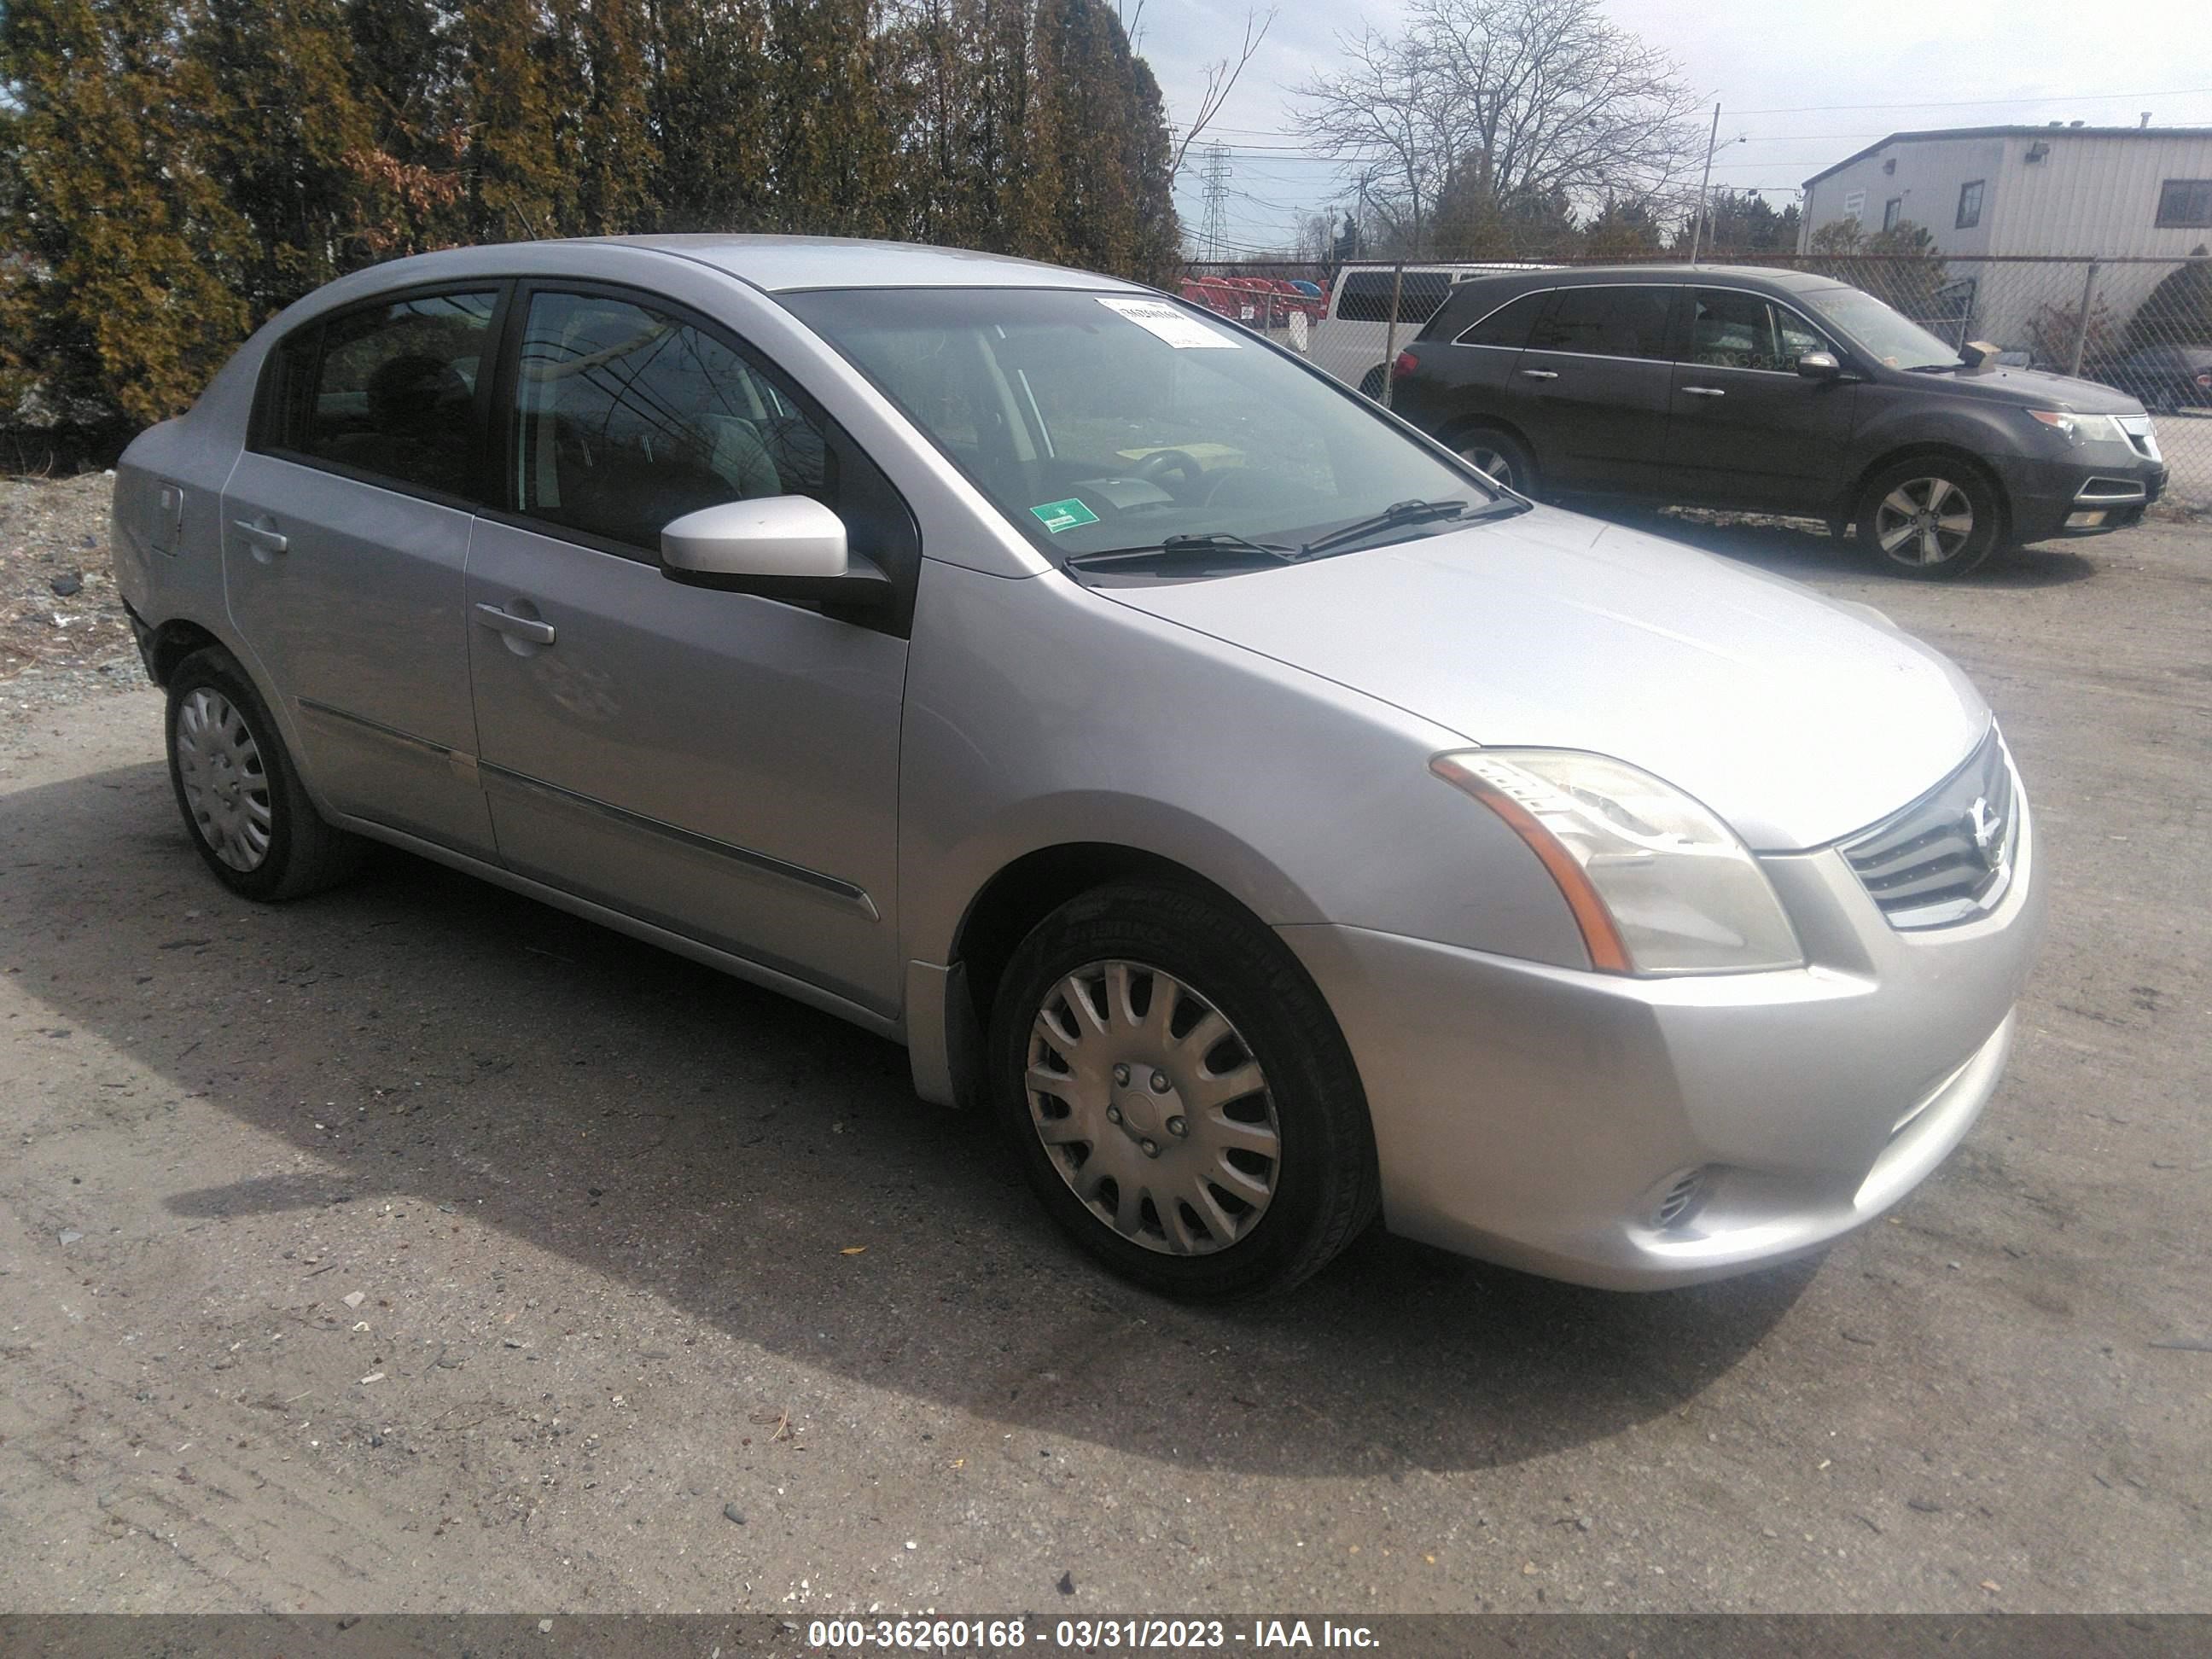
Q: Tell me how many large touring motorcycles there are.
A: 0